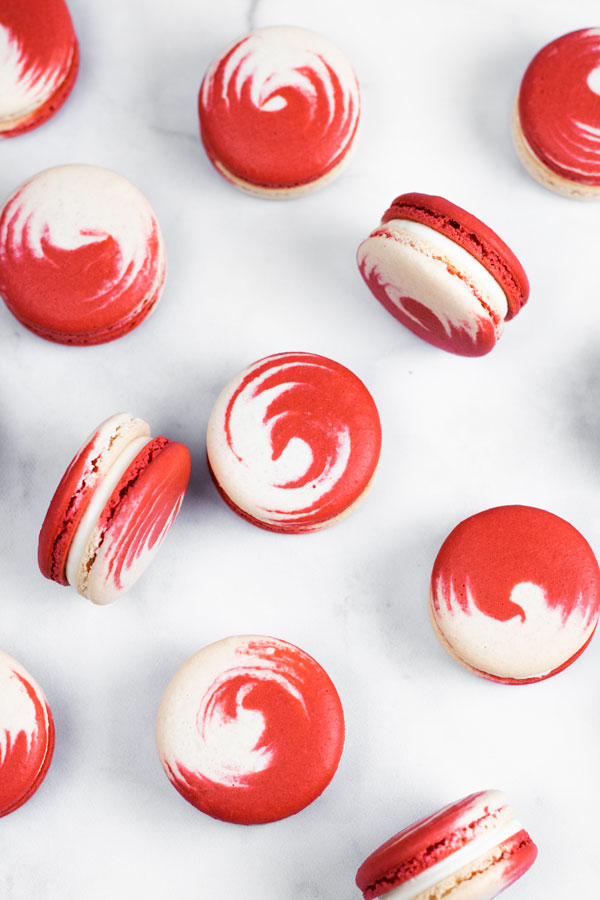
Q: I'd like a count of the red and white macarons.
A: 11